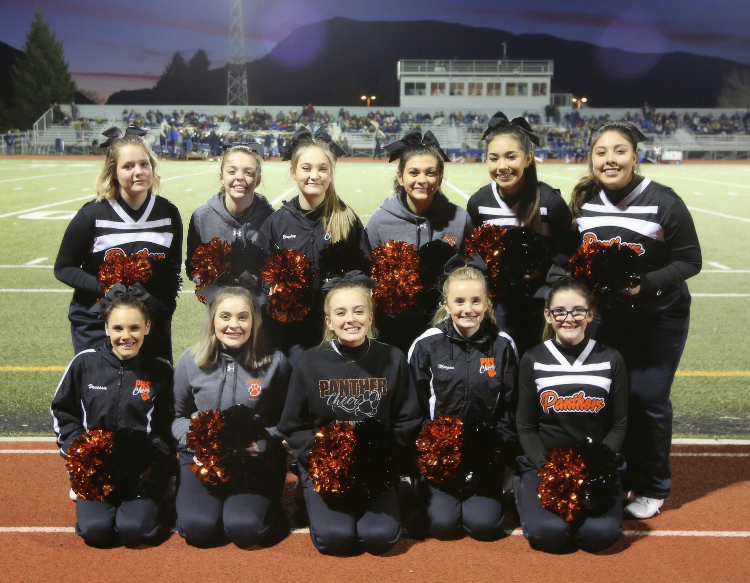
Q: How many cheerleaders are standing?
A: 6